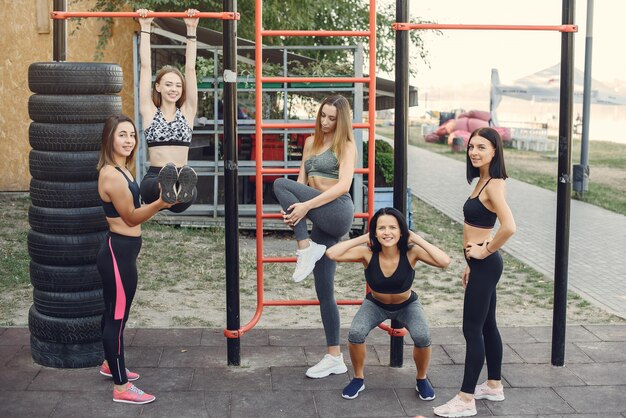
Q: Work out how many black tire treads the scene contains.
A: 11